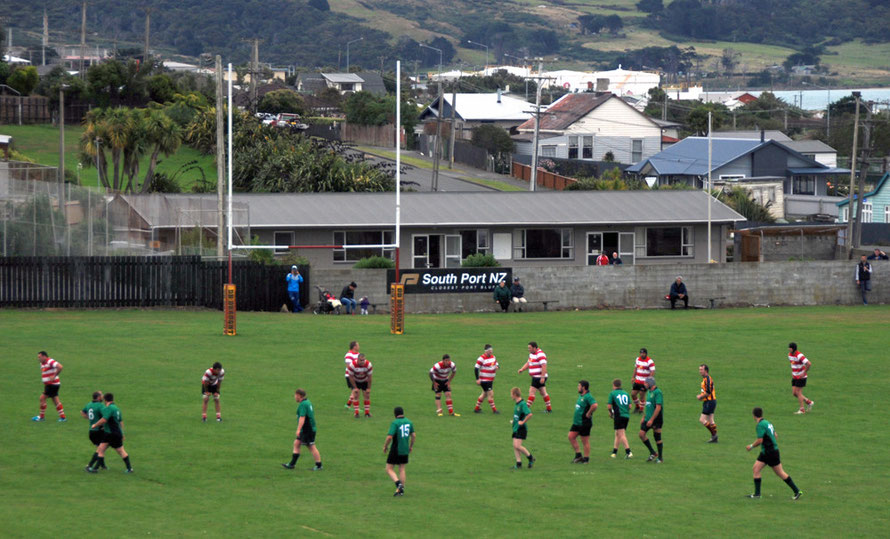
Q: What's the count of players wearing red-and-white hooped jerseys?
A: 9